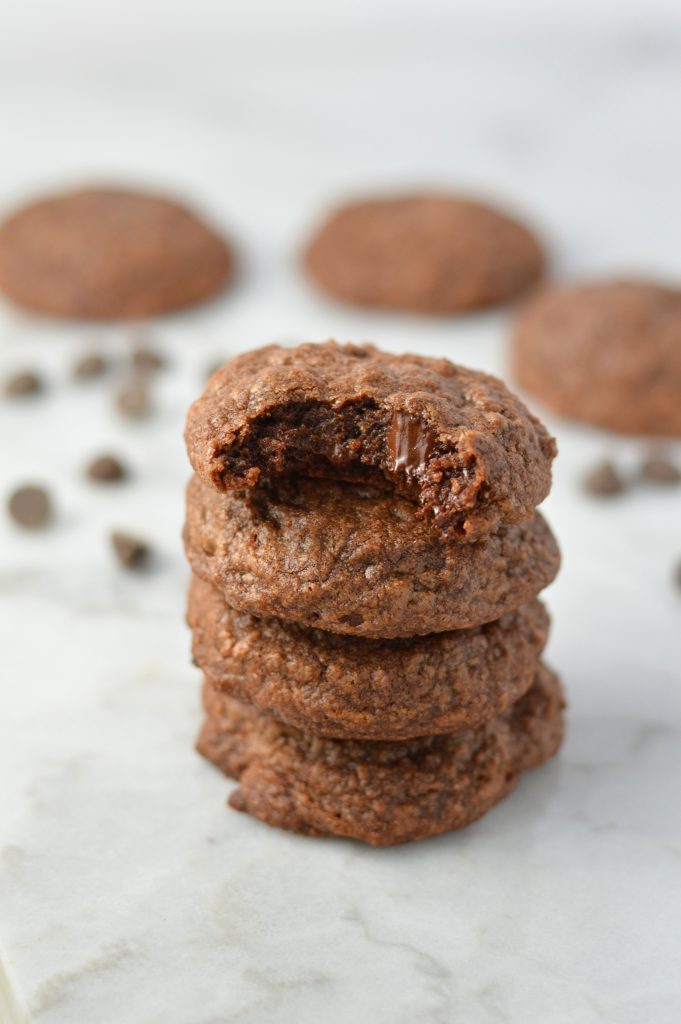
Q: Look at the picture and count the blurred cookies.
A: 3